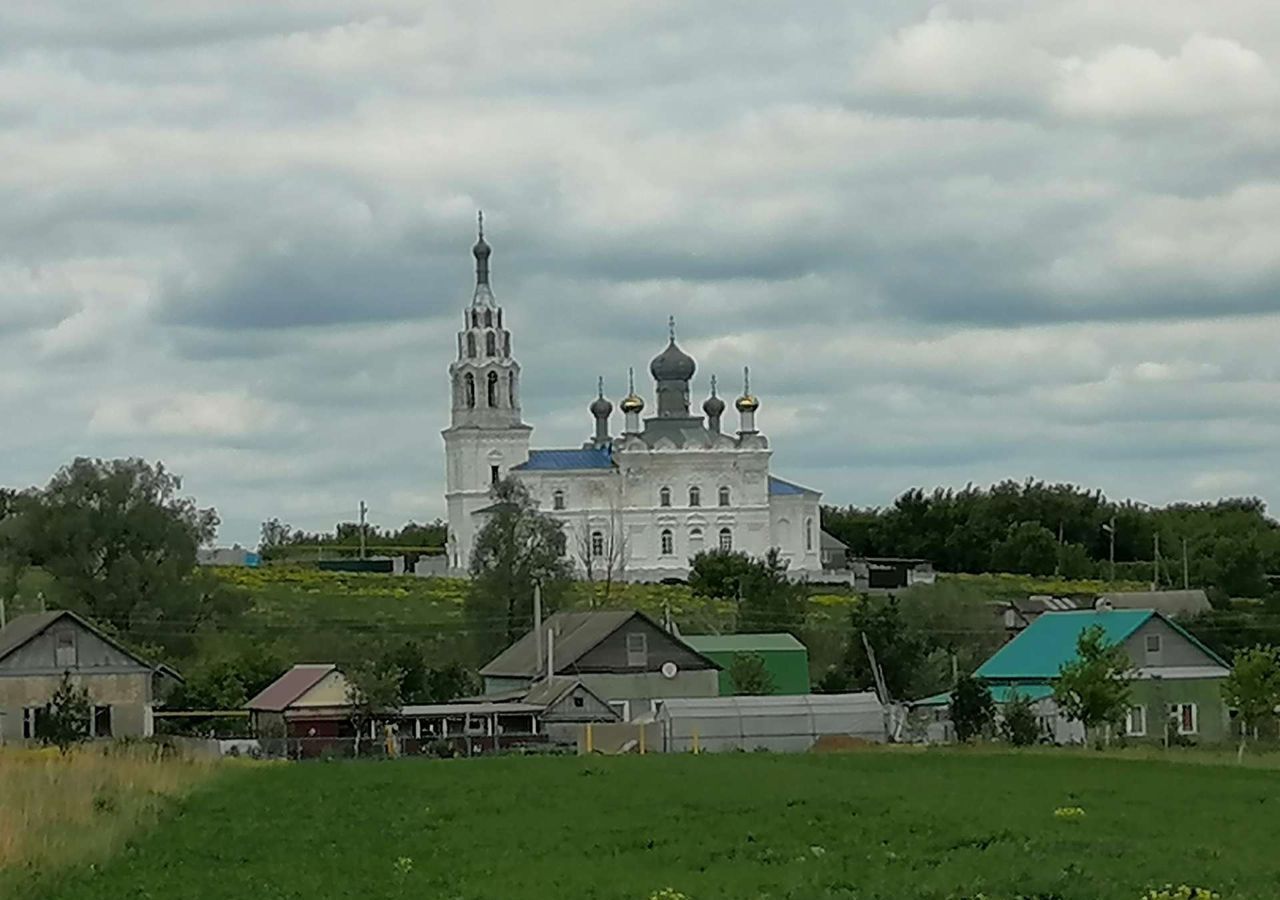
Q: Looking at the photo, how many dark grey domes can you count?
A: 4